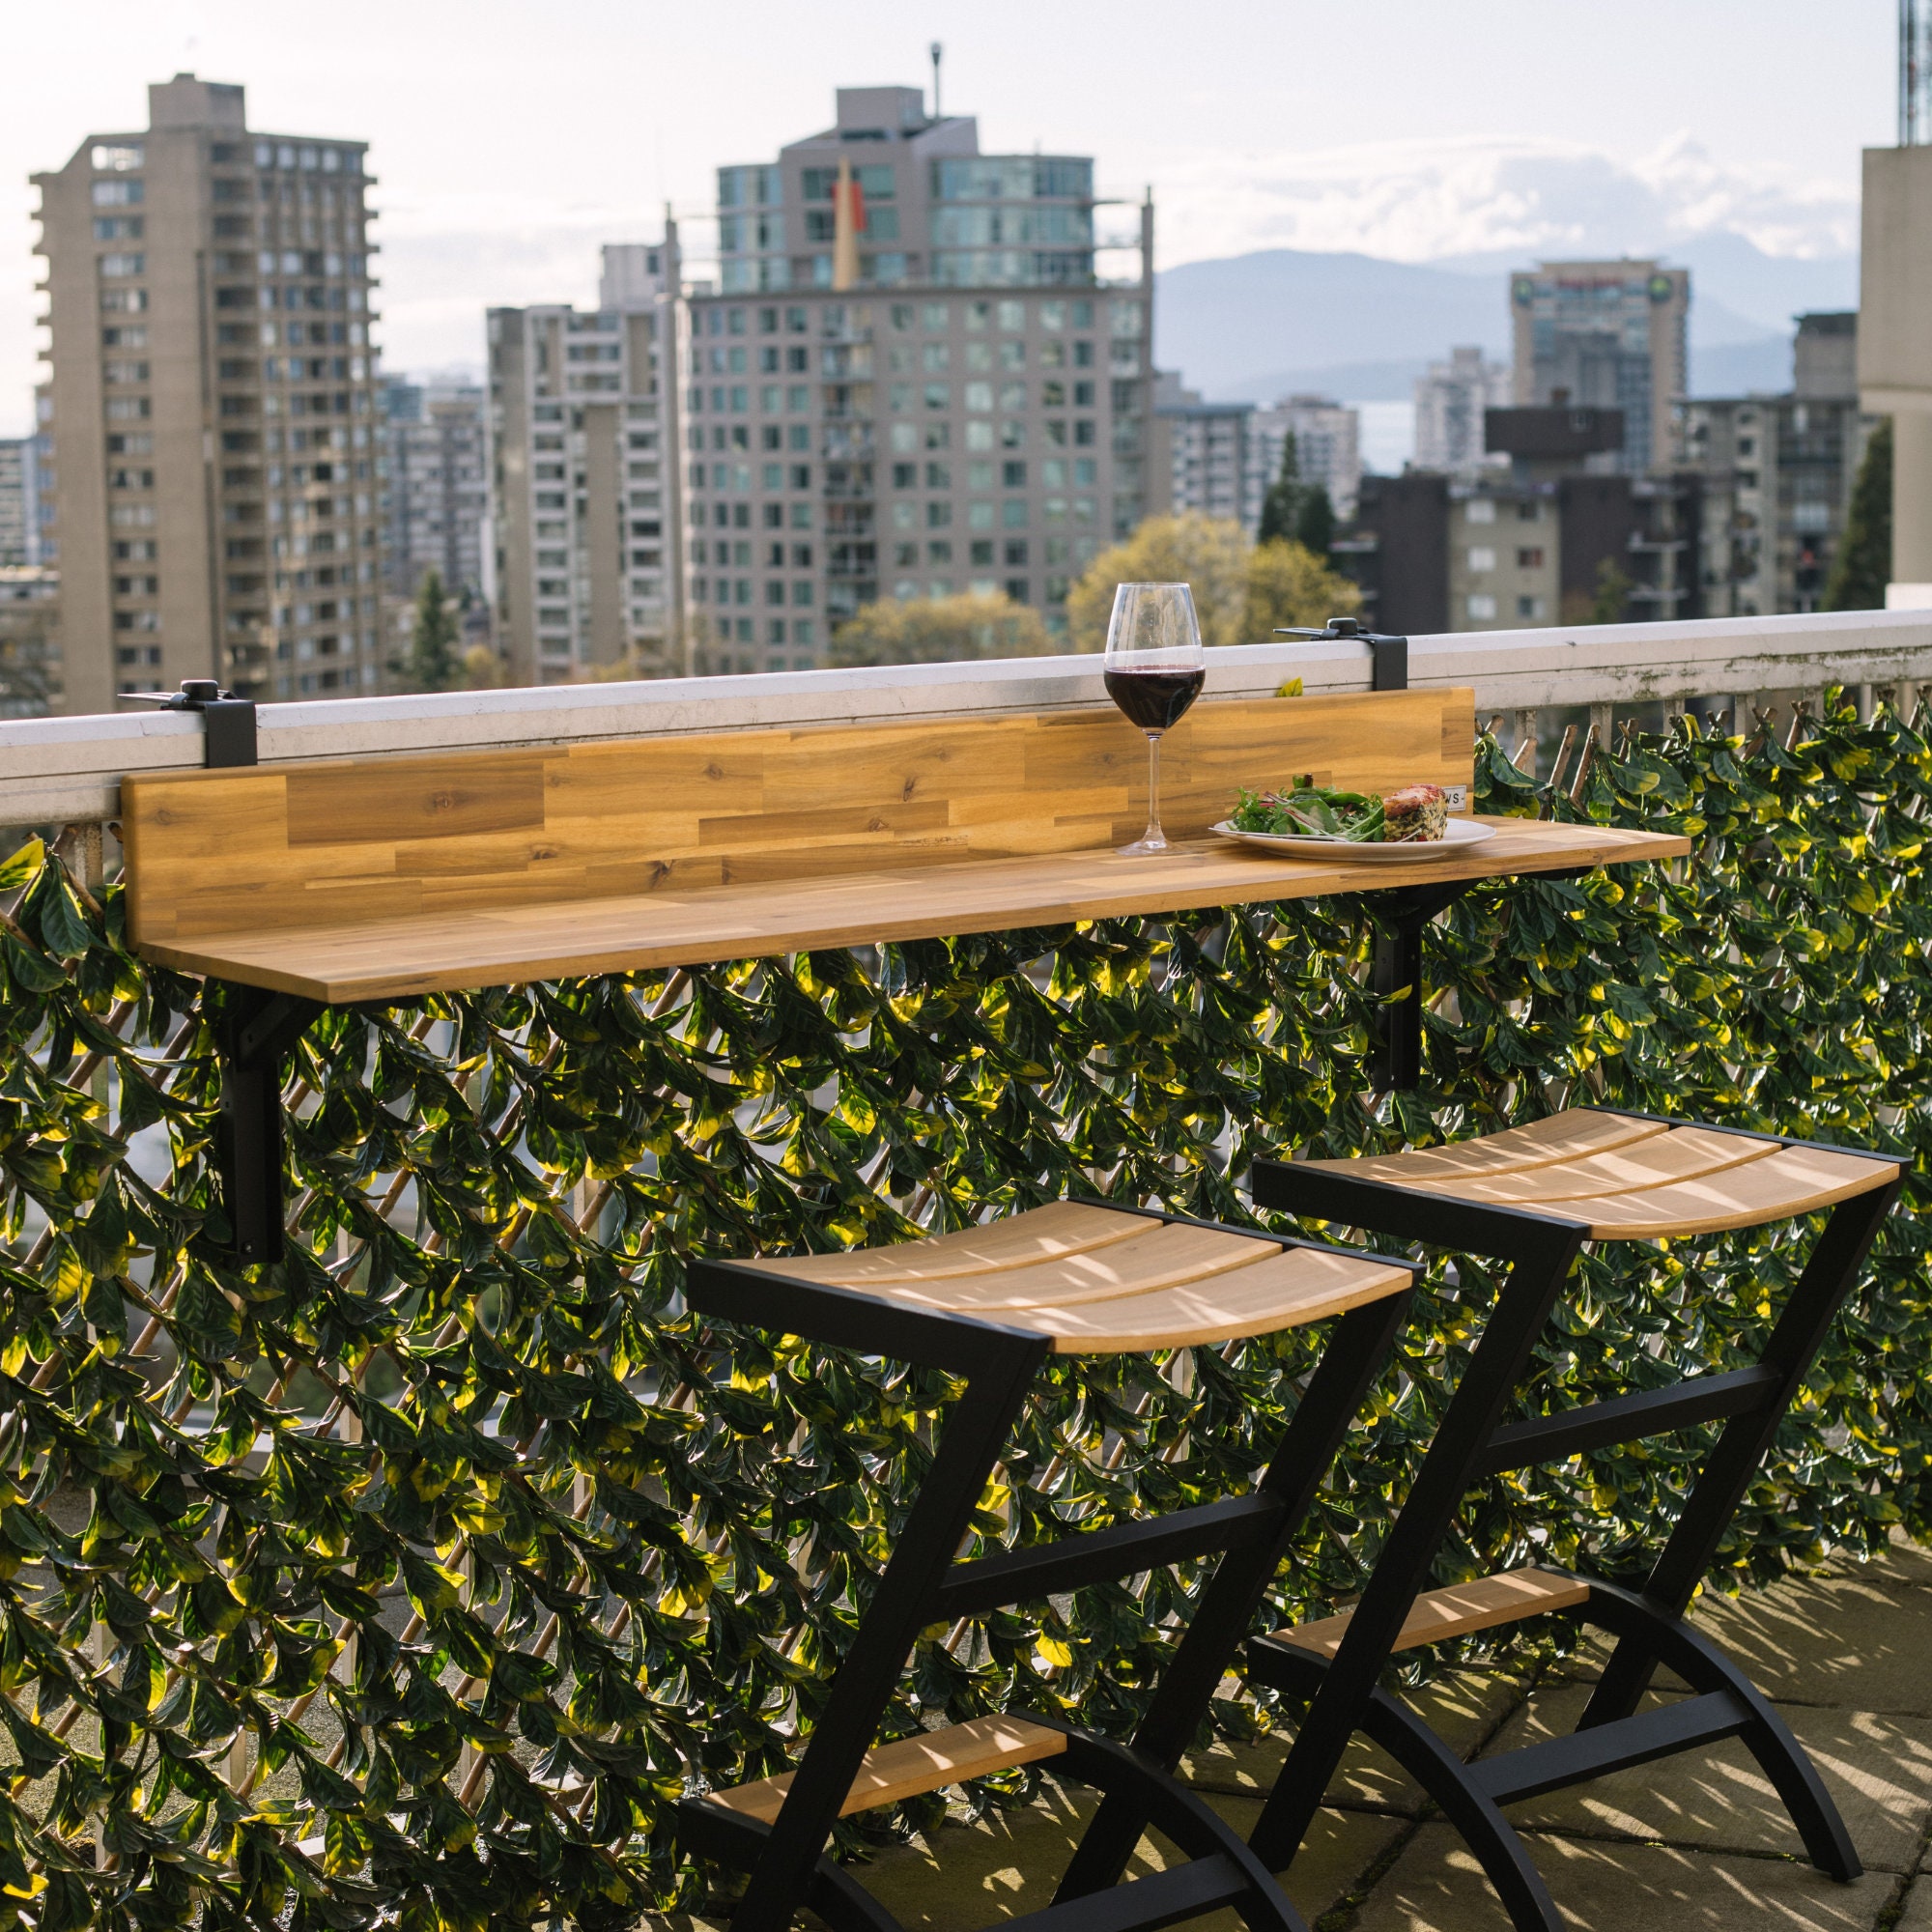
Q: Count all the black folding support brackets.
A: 2